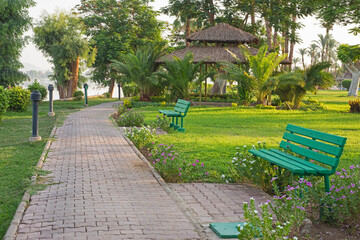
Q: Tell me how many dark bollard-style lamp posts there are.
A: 4